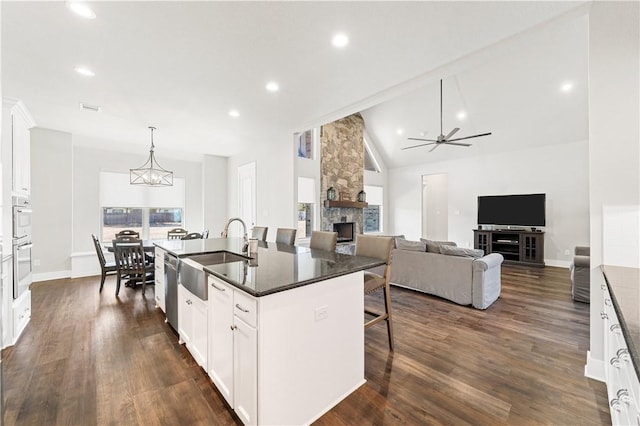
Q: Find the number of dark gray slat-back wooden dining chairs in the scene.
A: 6